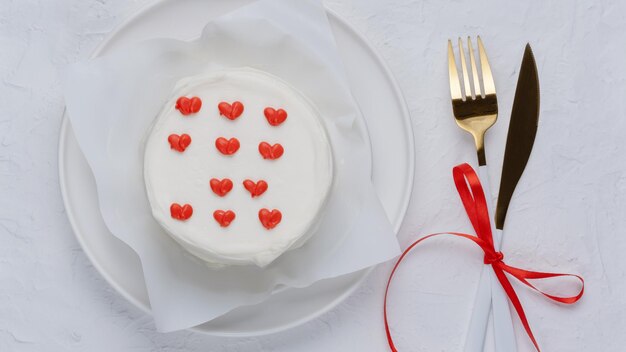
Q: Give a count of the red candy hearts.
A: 11